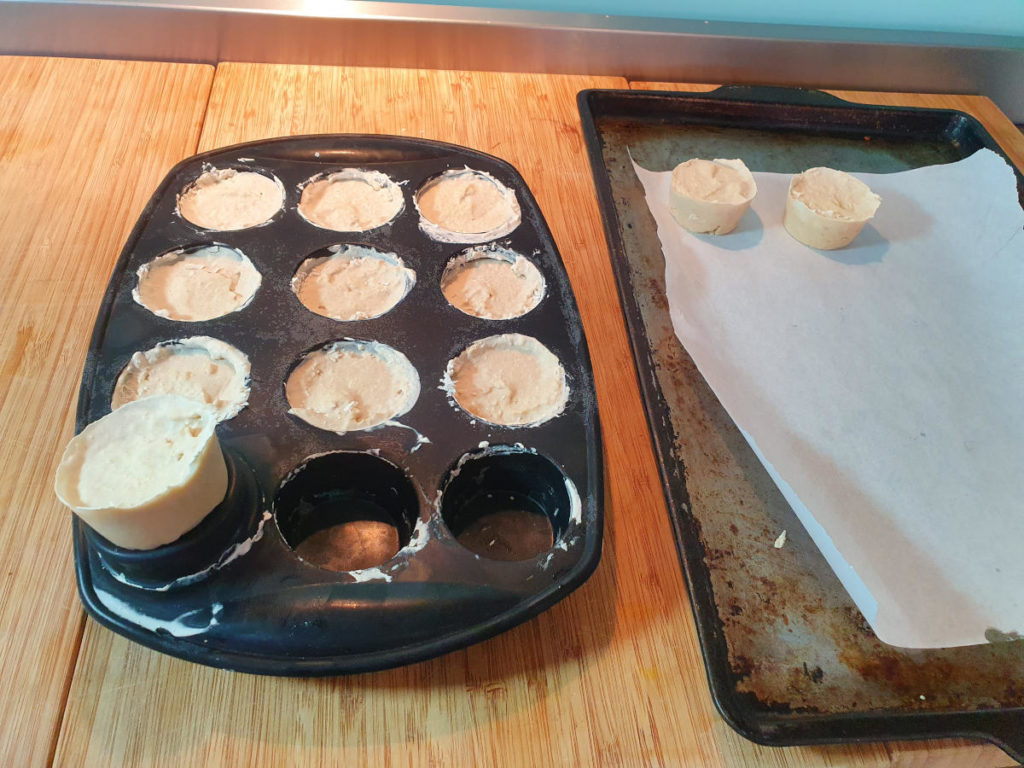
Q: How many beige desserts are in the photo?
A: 12